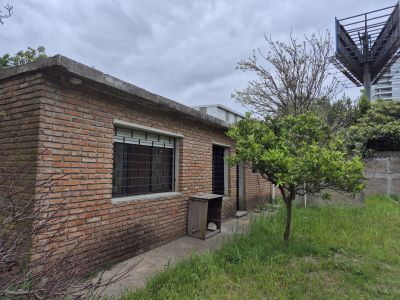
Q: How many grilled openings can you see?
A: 2